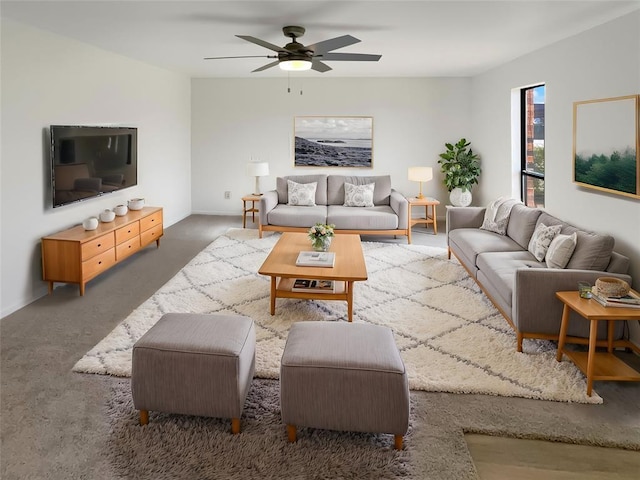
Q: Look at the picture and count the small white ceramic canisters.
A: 4